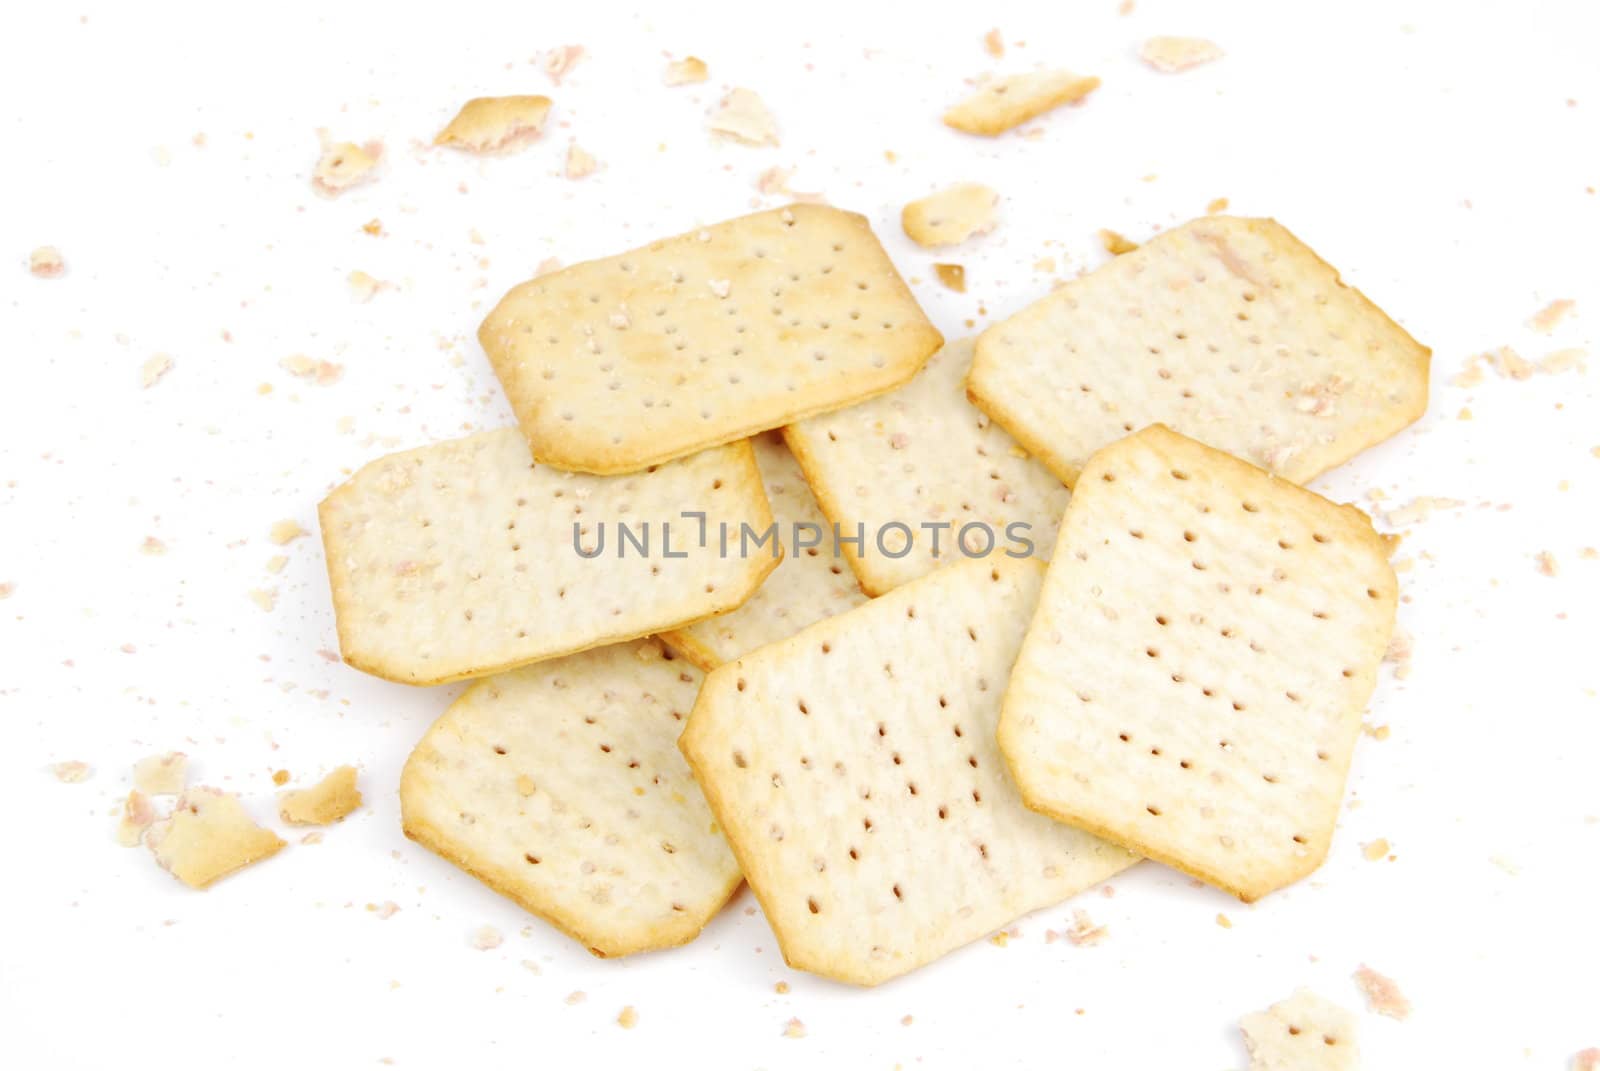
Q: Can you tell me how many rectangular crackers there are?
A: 8